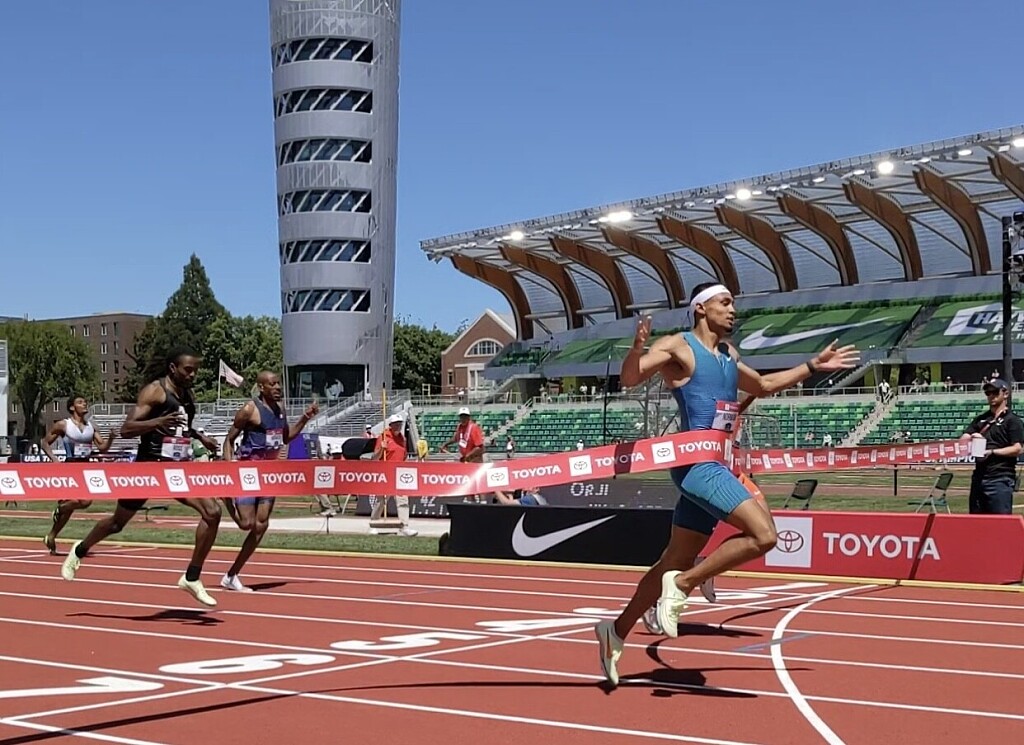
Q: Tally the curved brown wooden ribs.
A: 10